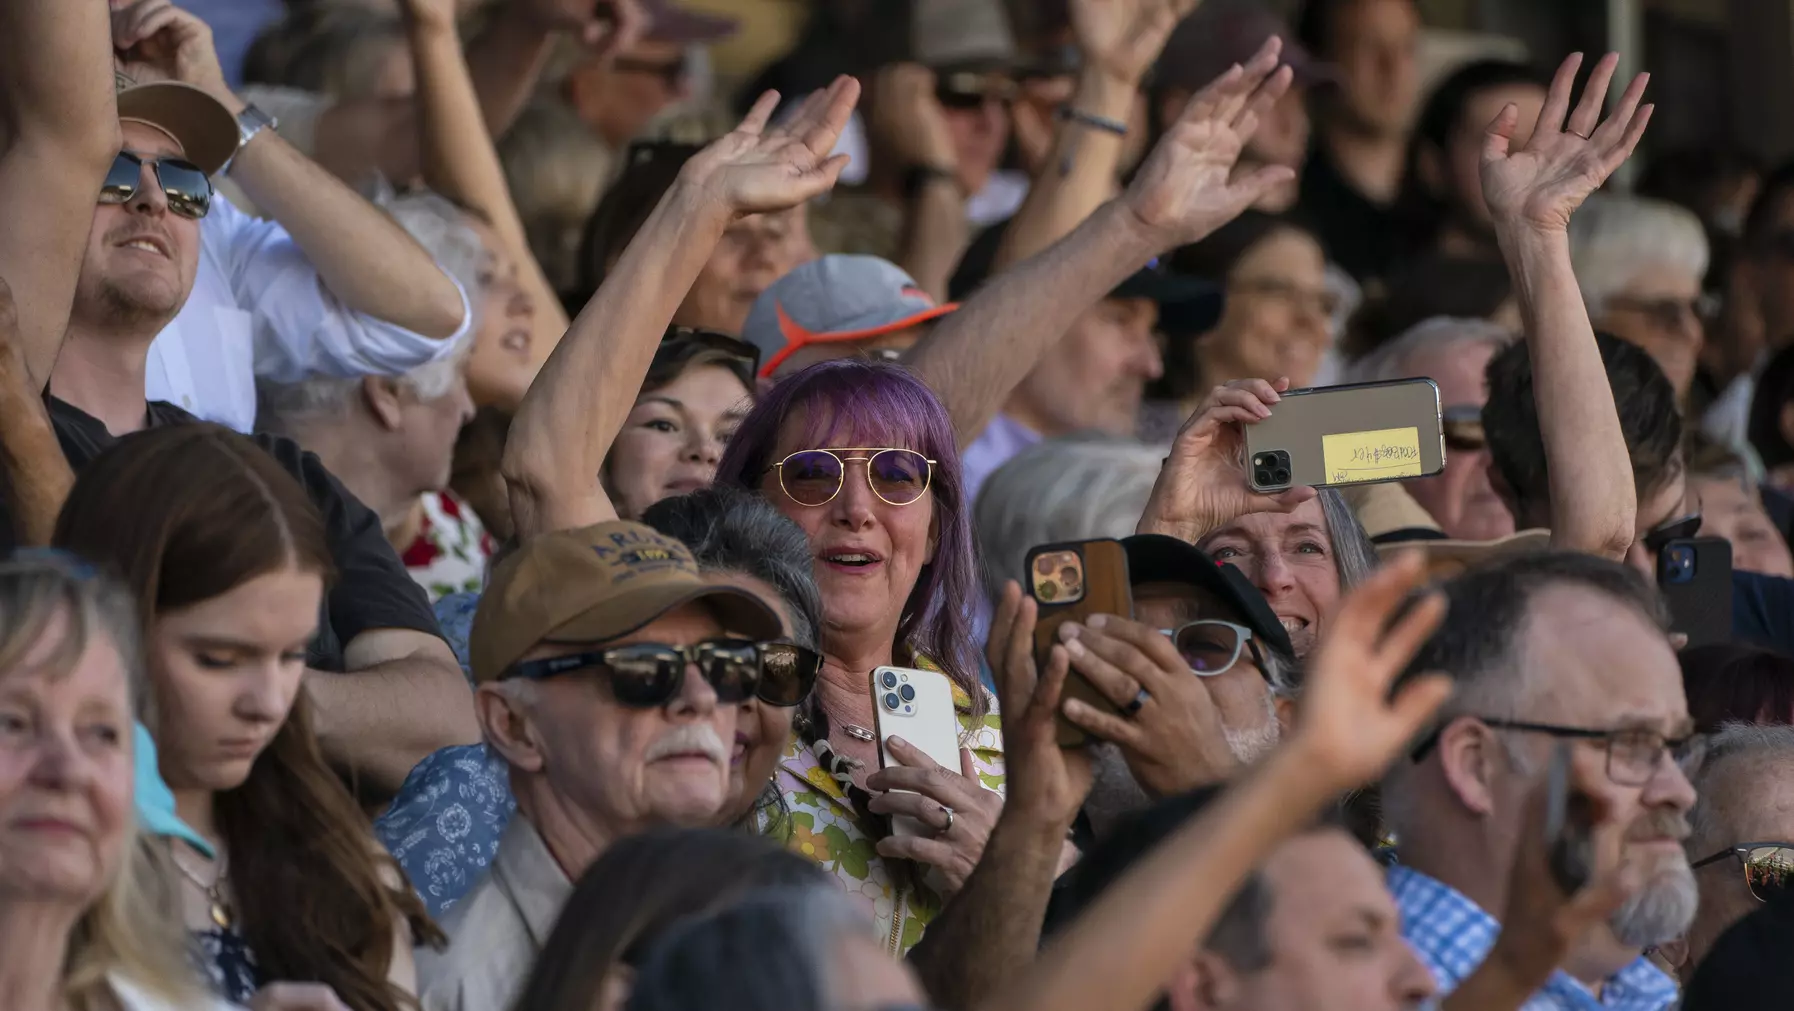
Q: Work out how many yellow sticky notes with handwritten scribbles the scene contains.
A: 1